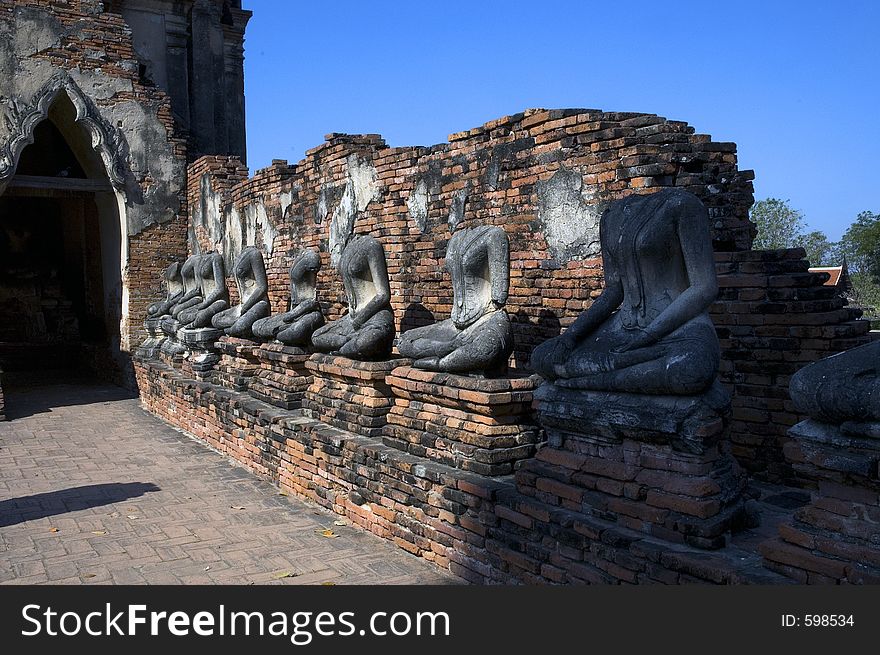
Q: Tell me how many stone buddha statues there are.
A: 9